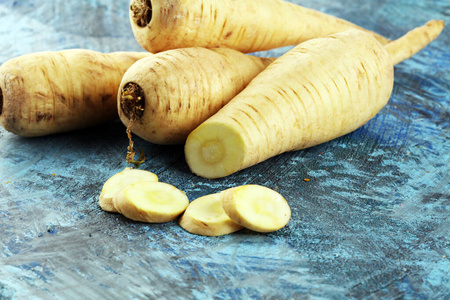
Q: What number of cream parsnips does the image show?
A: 4